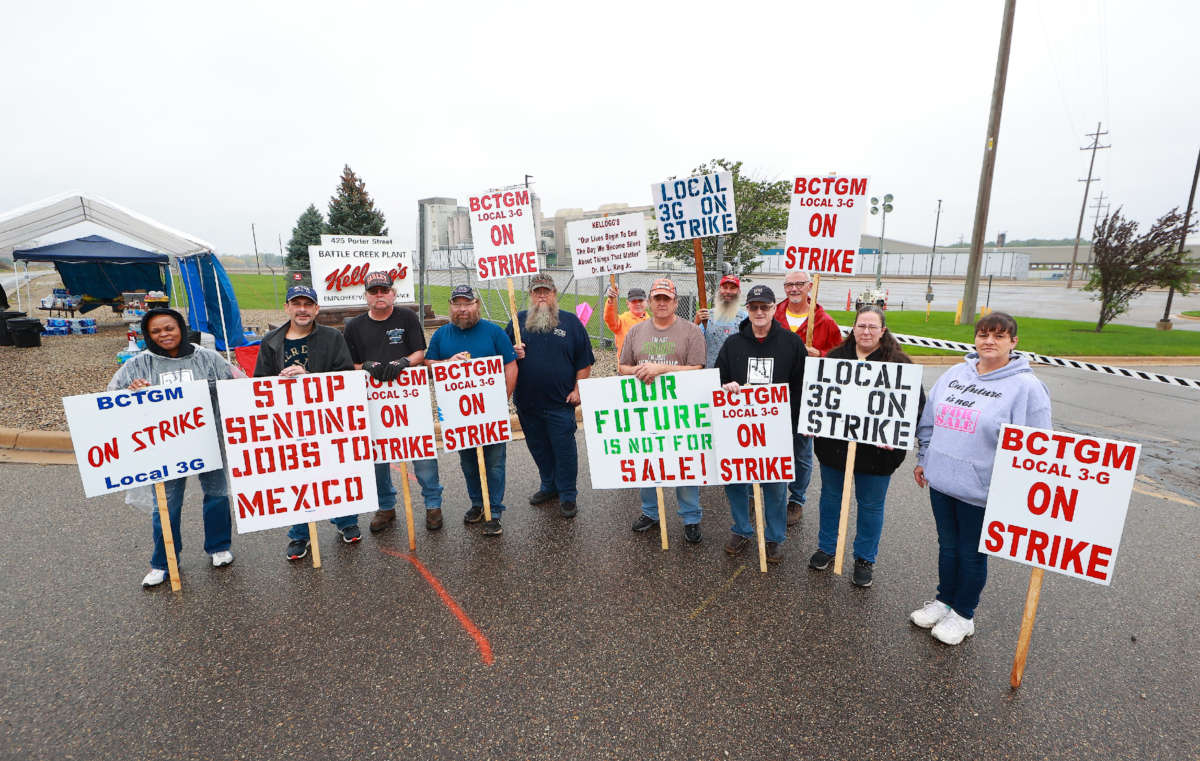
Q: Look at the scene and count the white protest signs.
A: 12